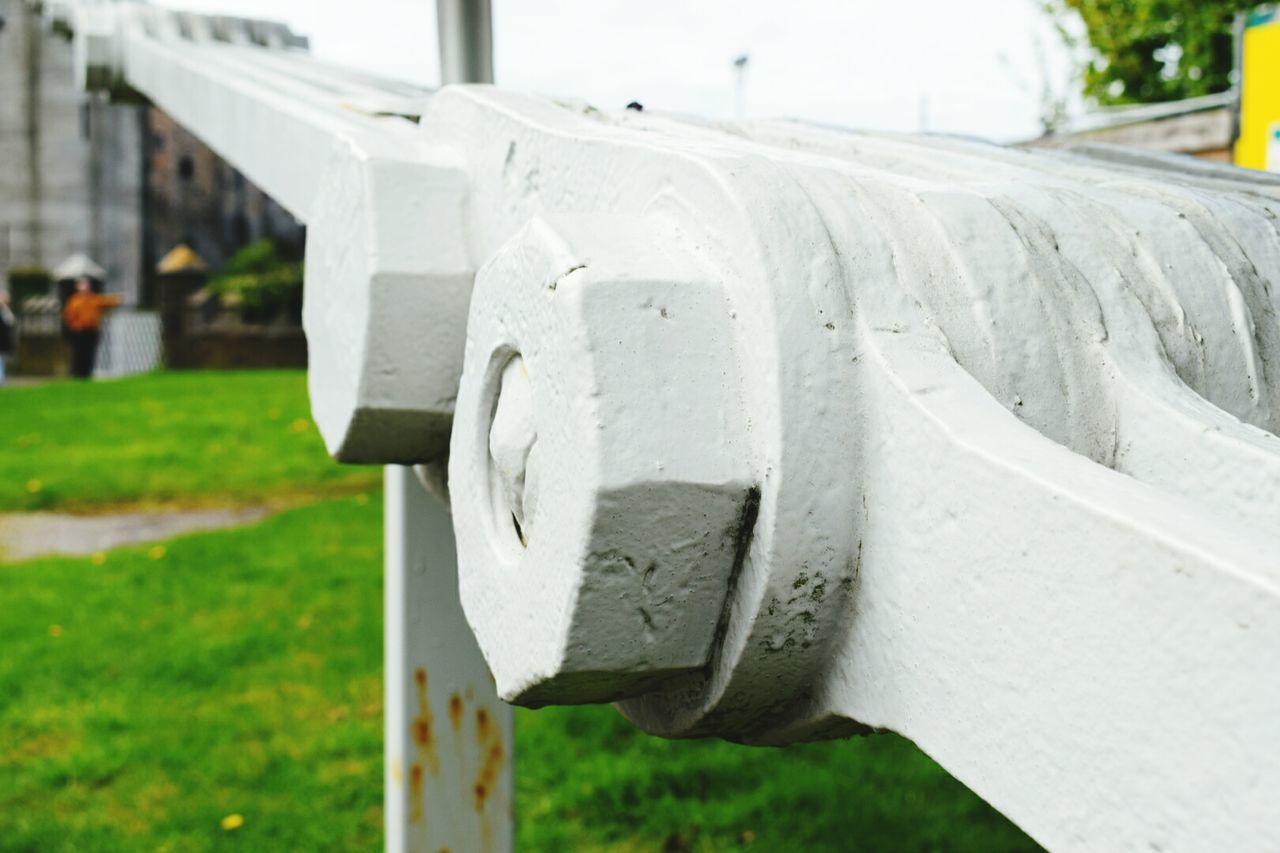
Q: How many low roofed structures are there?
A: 2